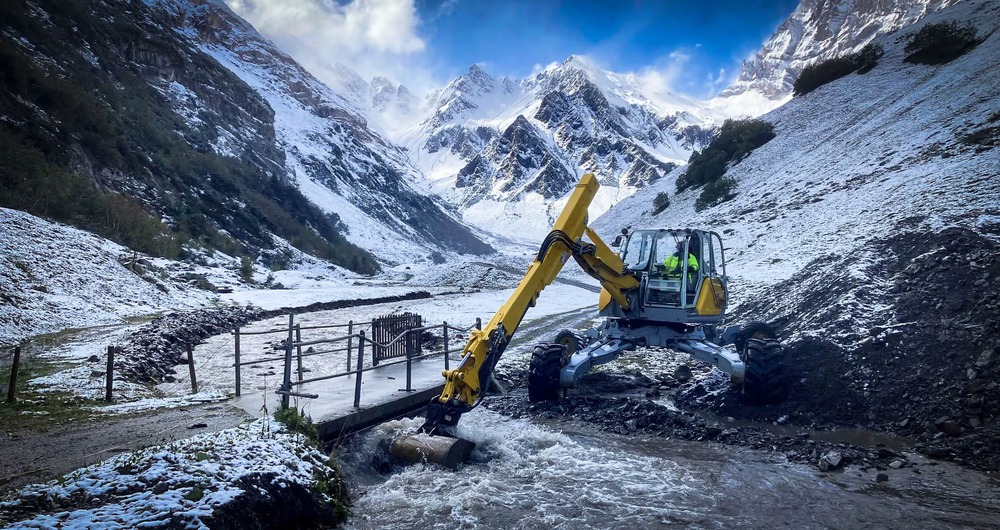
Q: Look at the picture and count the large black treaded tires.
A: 4